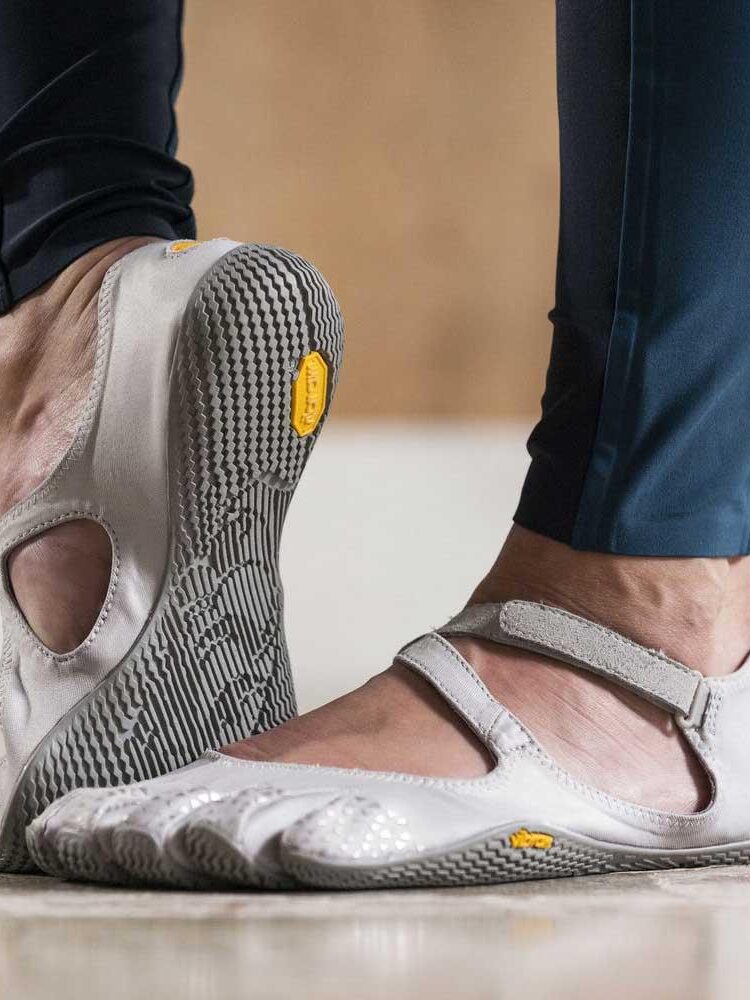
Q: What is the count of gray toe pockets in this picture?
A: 5